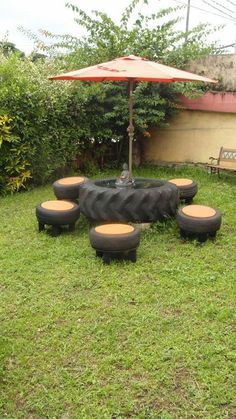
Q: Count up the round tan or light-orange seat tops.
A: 5